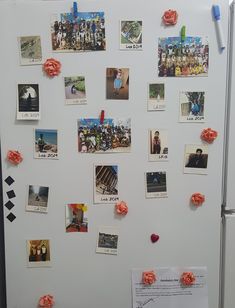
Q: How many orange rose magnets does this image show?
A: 9